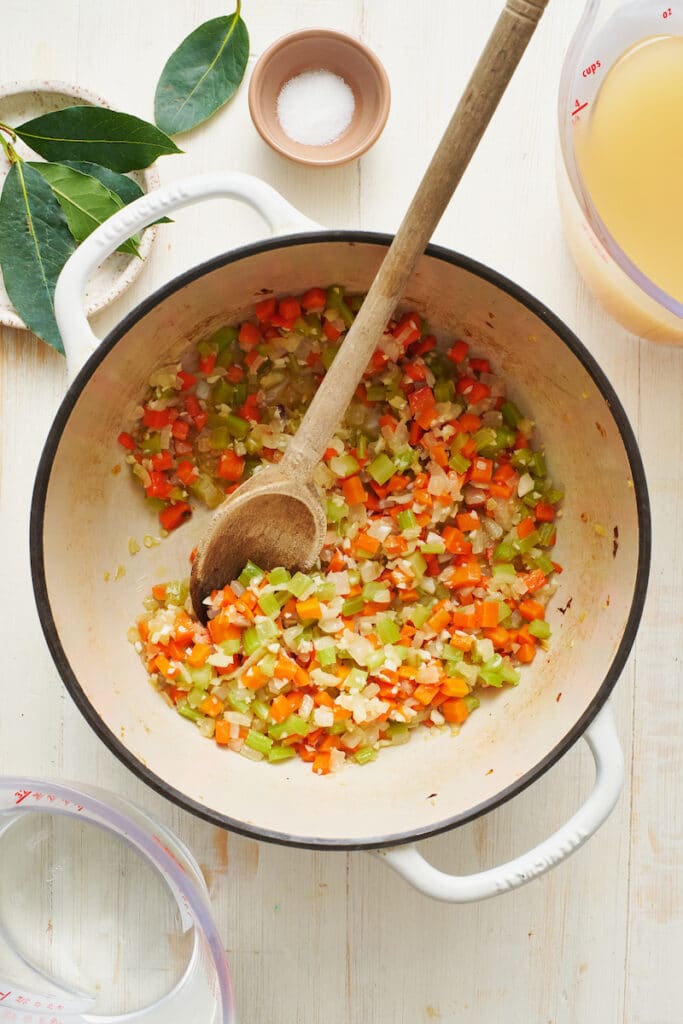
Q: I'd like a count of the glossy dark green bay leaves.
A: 5